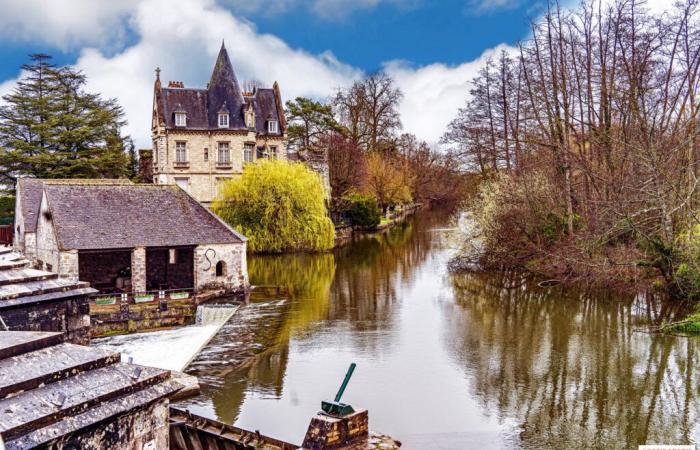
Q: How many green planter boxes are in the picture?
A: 3